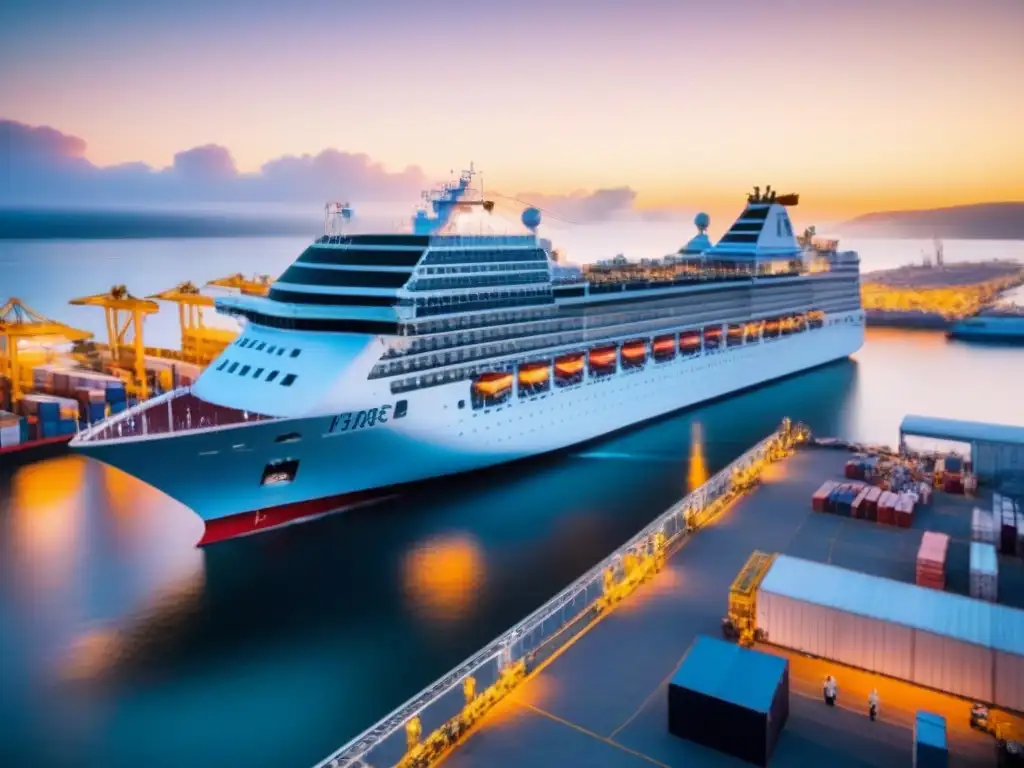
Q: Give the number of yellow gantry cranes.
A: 4